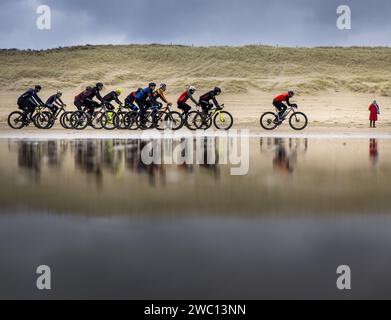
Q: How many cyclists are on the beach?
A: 11